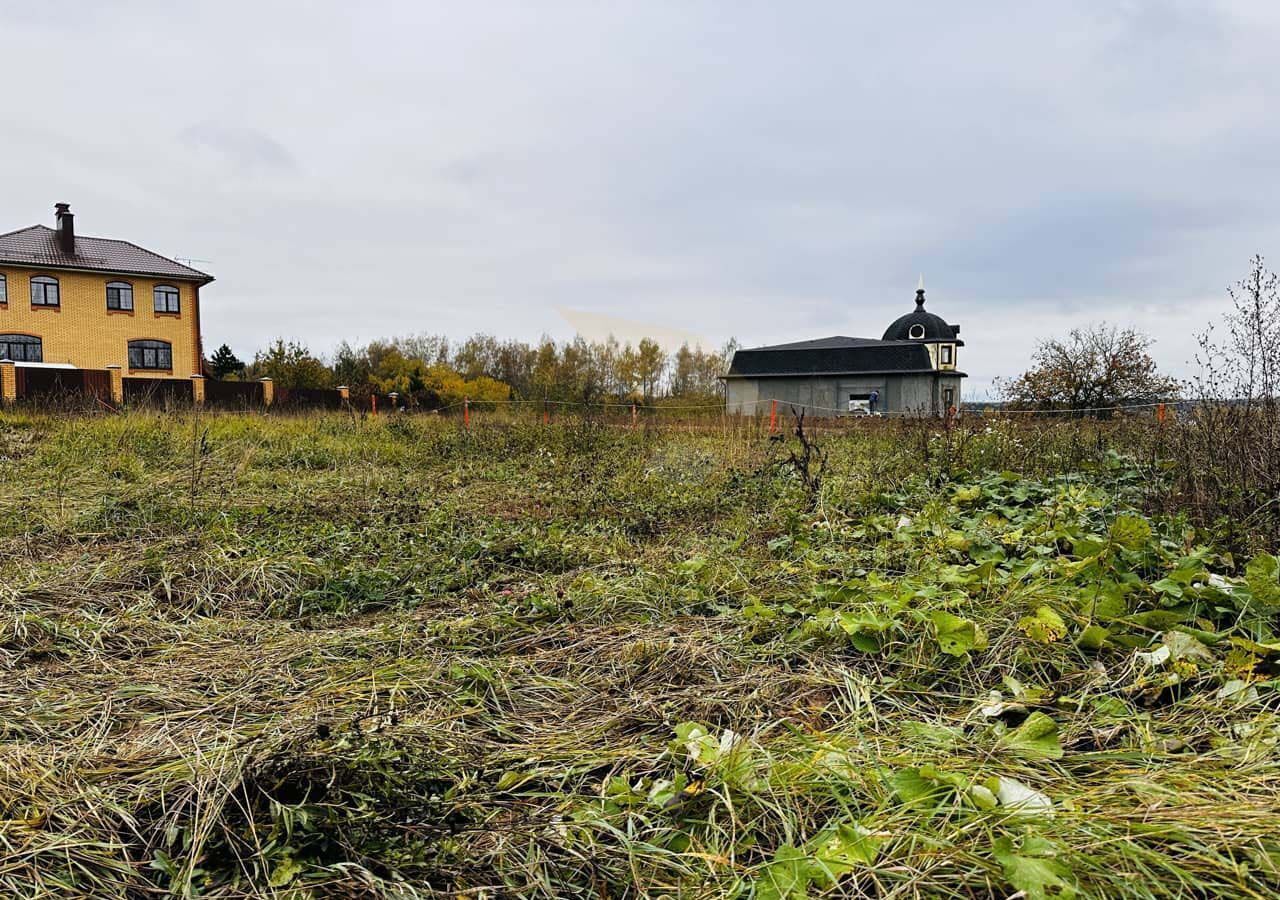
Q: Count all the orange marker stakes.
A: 7